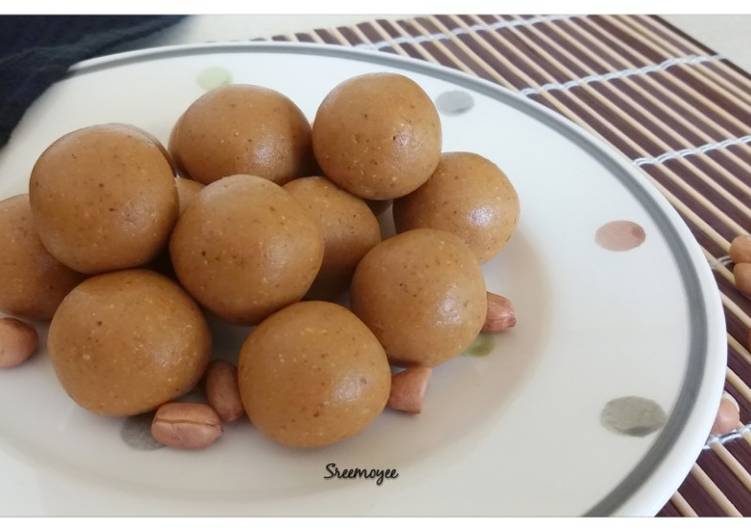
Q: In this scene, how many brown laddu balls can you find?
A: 11